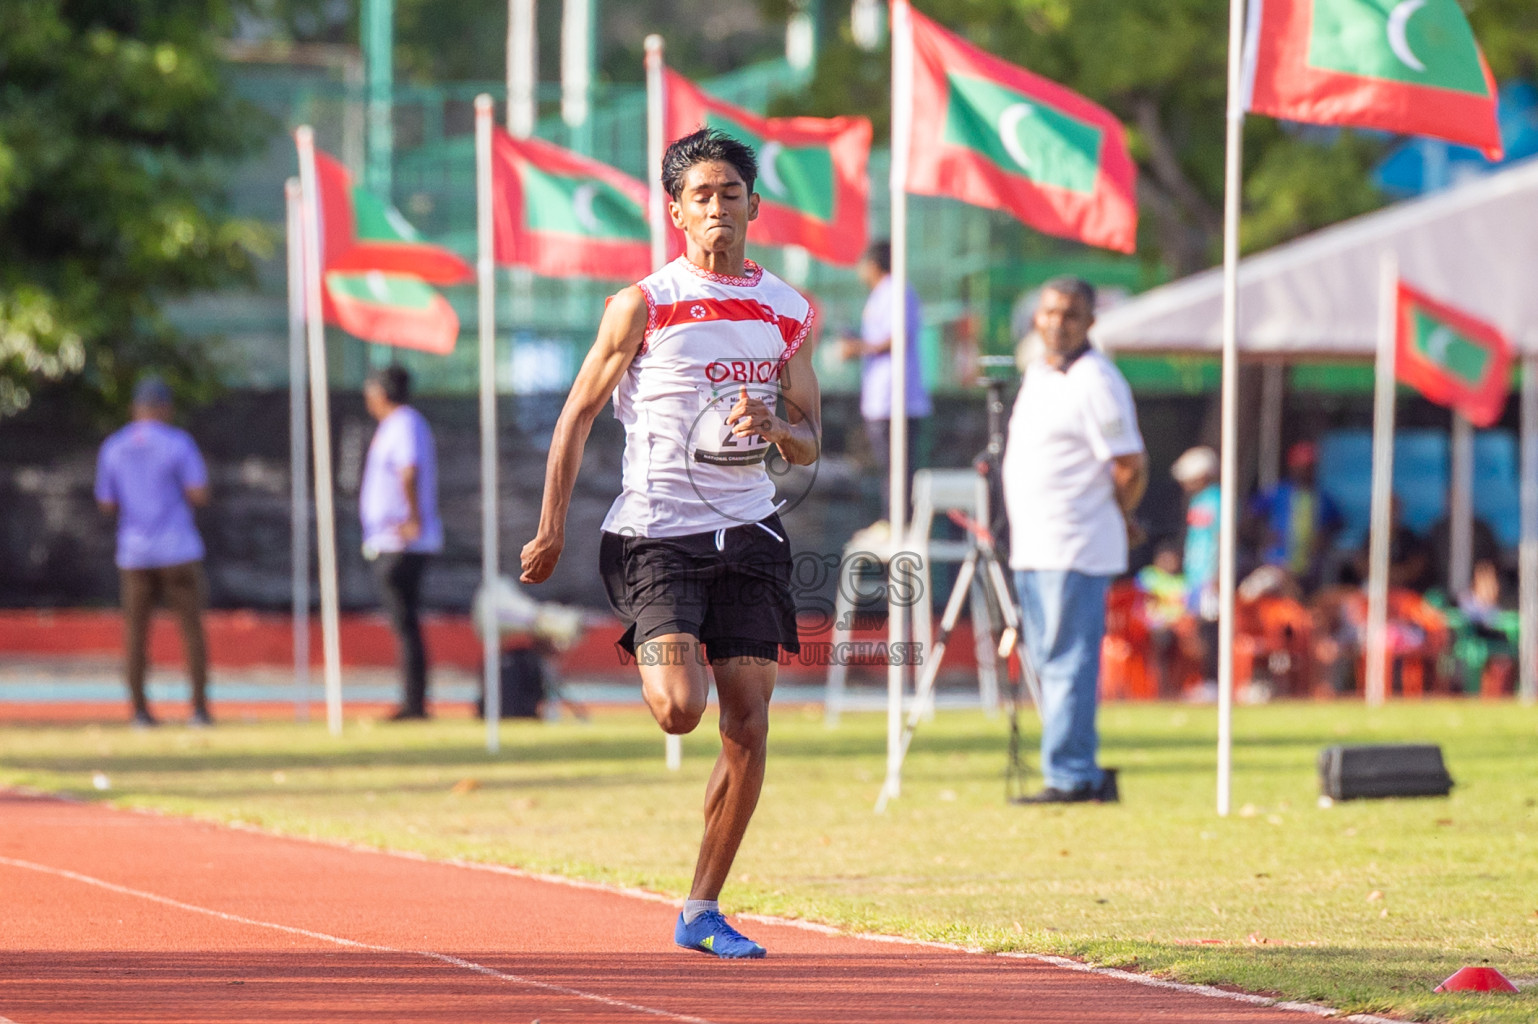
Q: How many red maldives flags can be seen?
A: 7